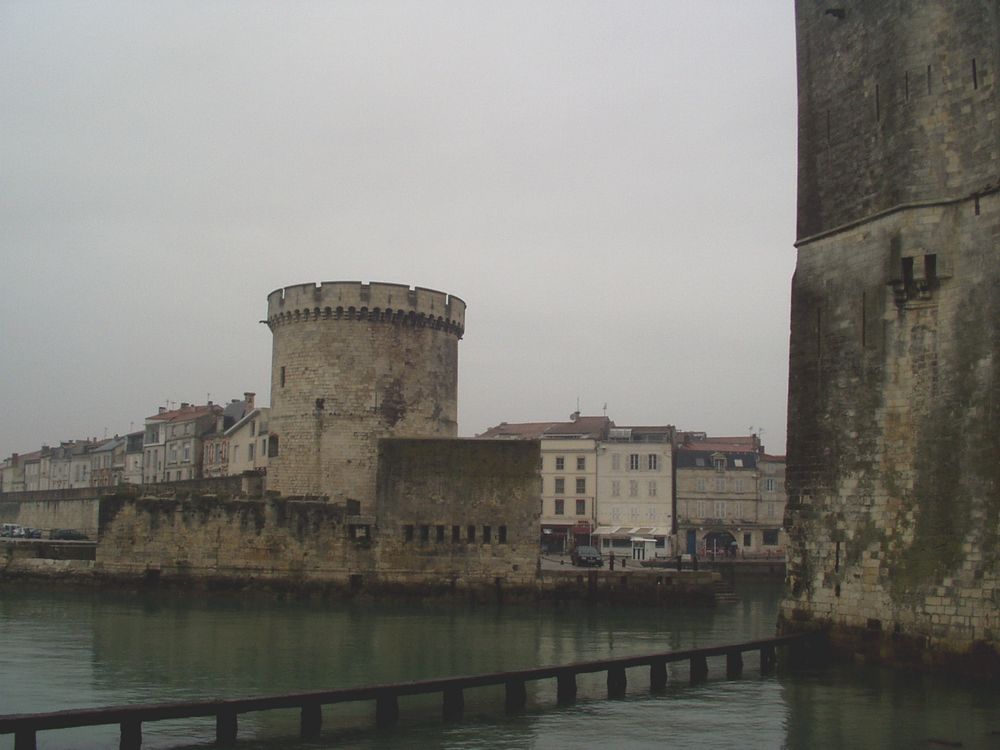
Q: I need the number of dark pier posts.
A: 13